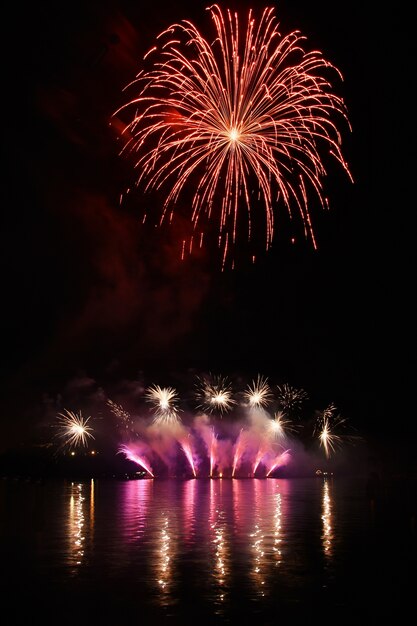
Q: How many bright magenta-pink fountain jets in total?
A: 6